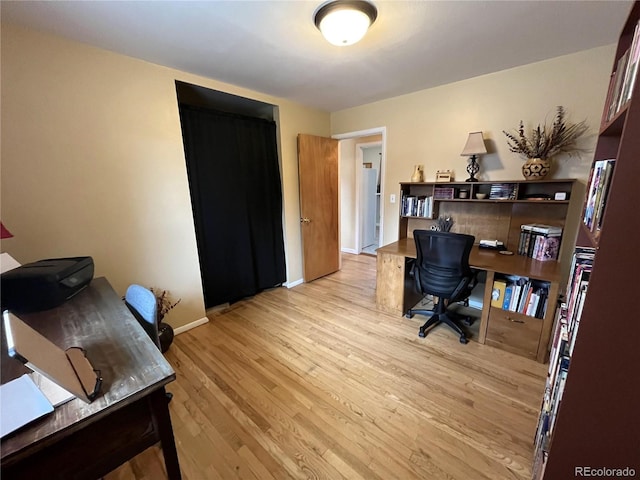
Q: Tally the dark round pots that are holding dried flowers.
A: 1